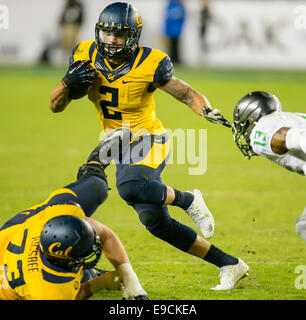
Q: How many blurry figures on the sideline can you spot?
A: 3